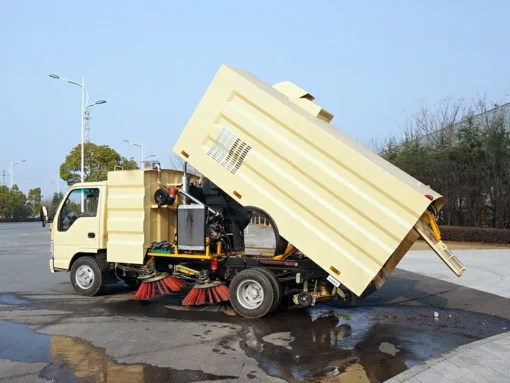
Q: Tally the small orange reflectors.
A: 3